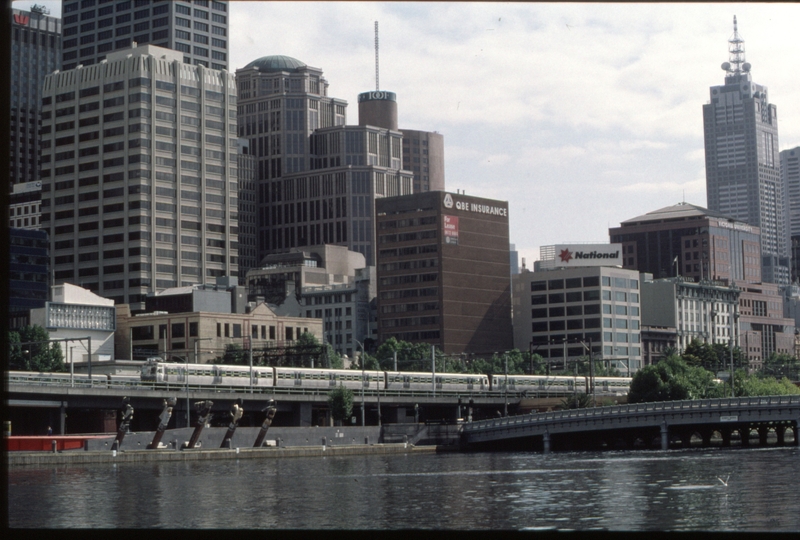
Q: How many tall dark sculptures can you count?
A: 5